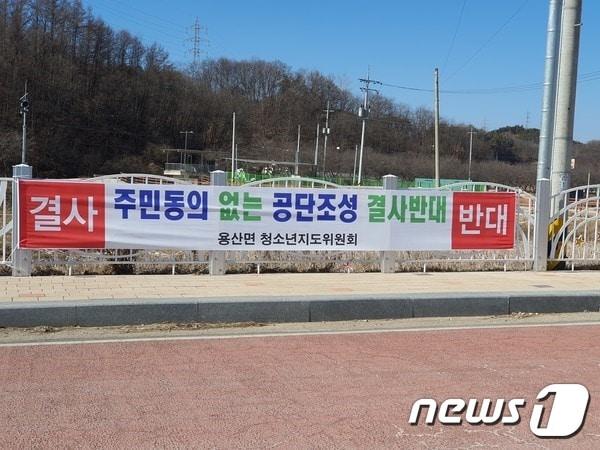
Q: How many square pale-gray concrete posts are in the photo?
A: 4